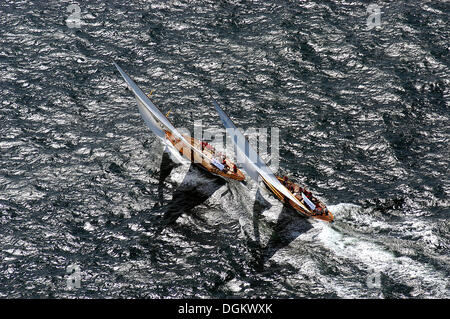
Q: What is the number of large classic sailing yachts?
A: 2